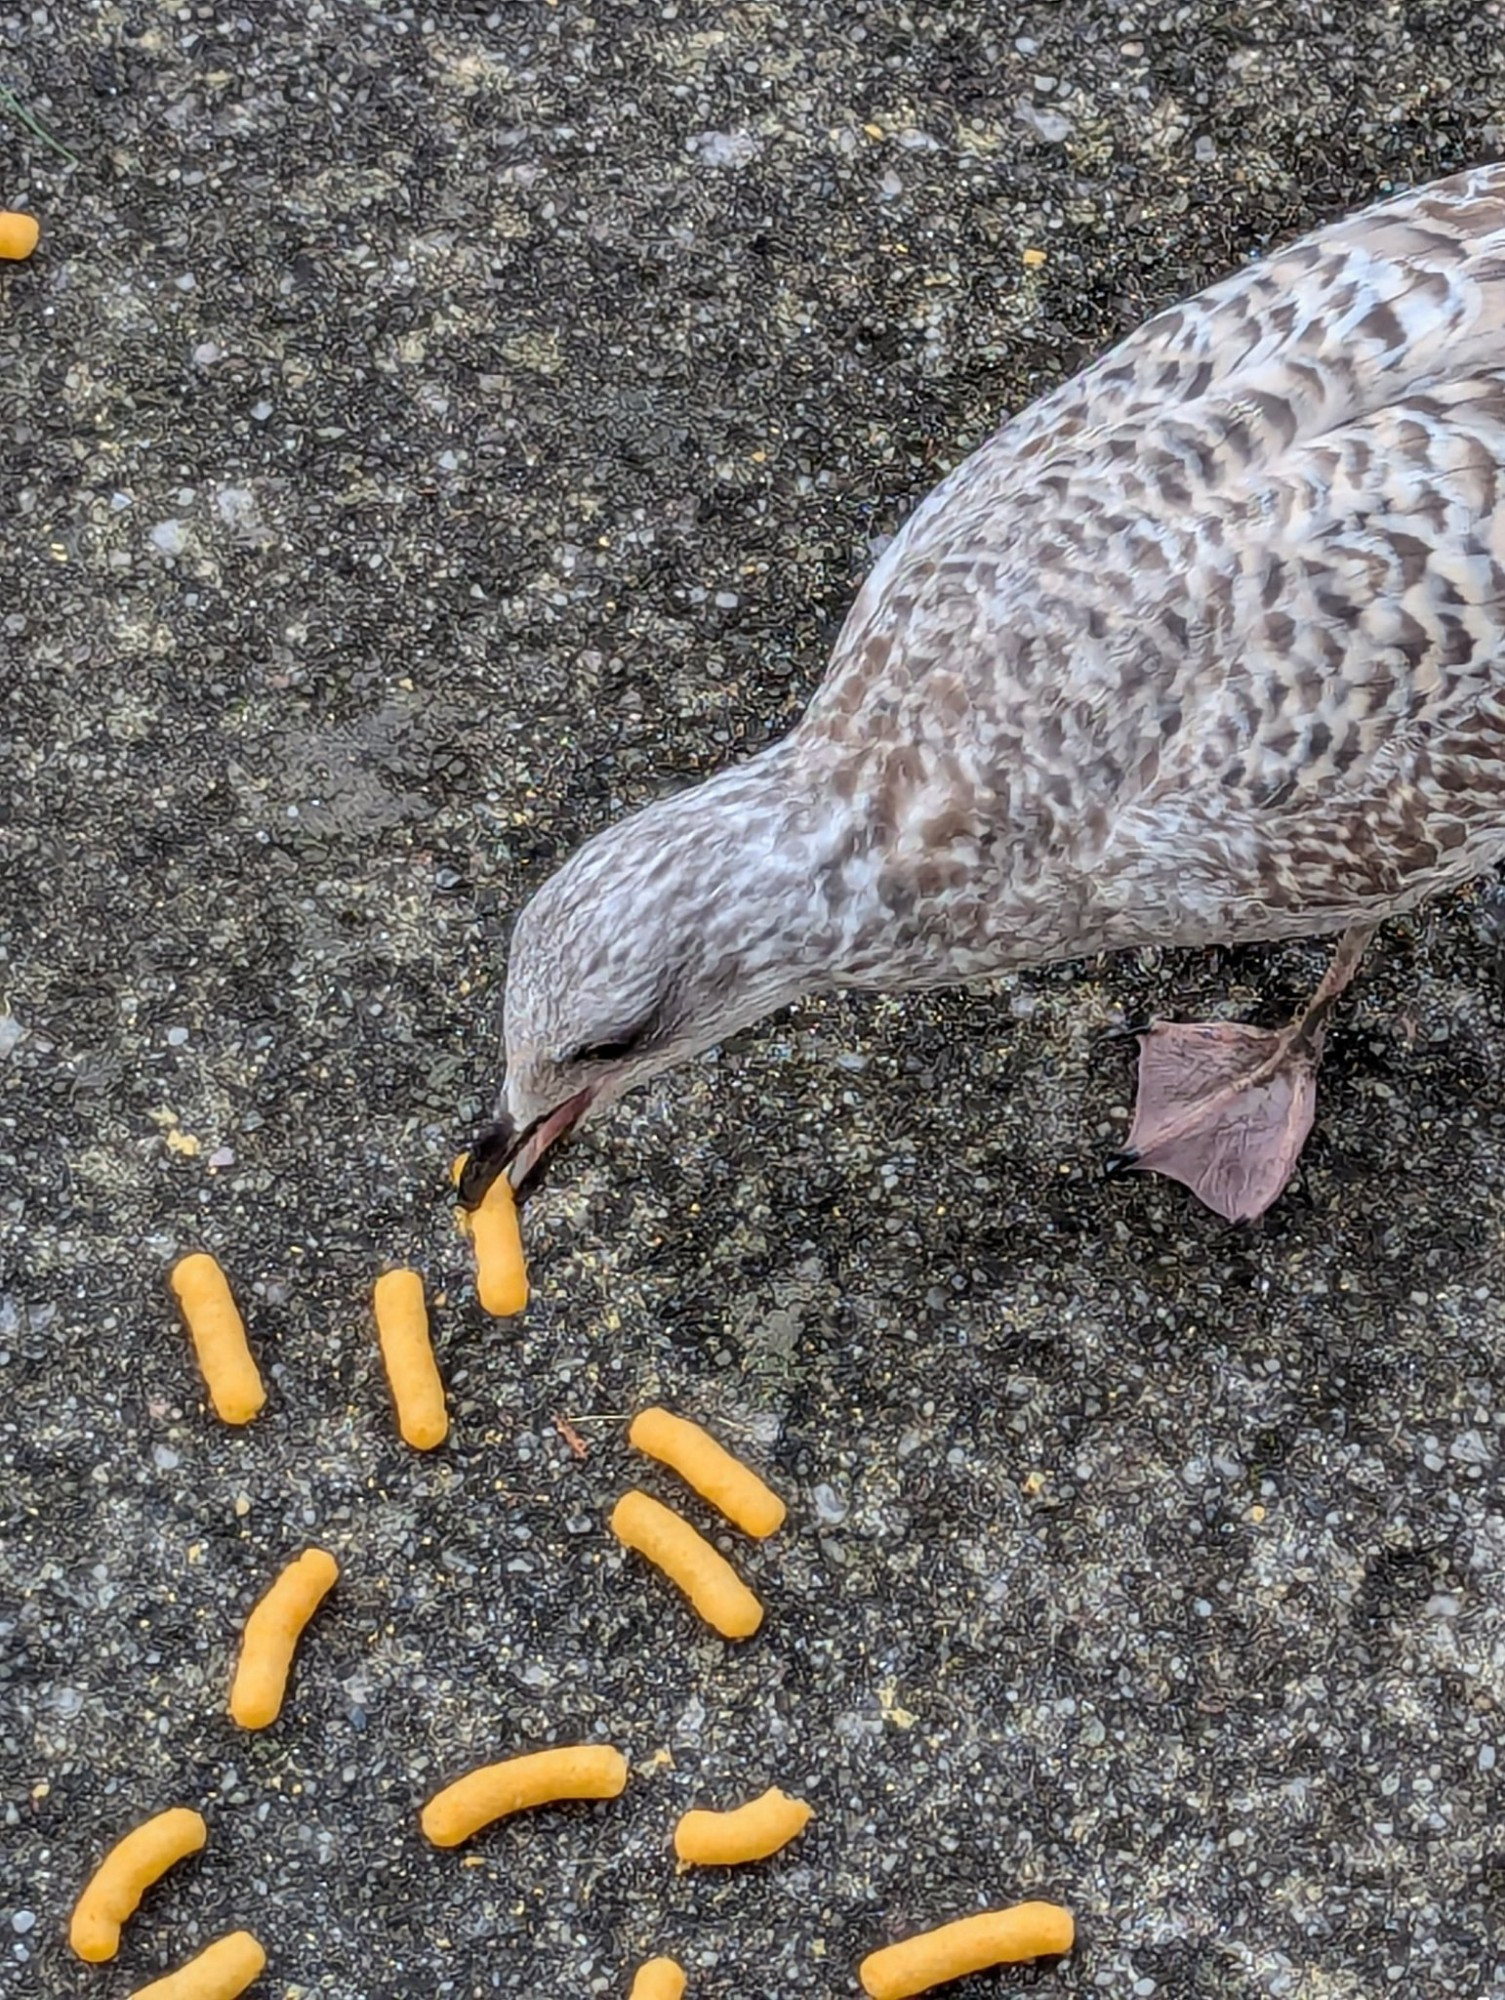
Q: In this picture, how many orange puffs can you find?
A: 13